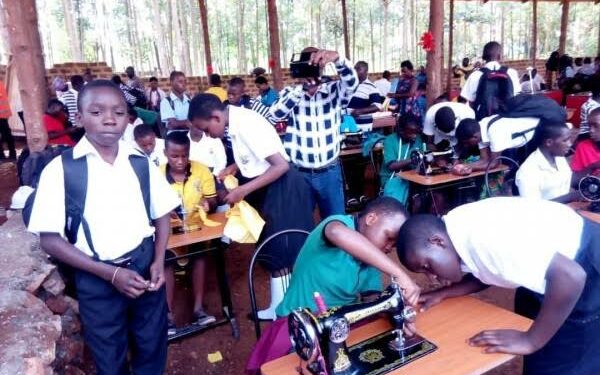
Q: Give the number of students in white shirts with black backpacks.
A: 3